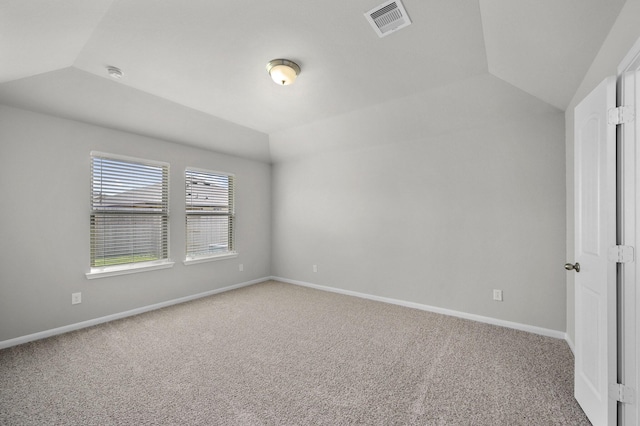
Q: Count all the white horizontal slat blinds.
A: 2